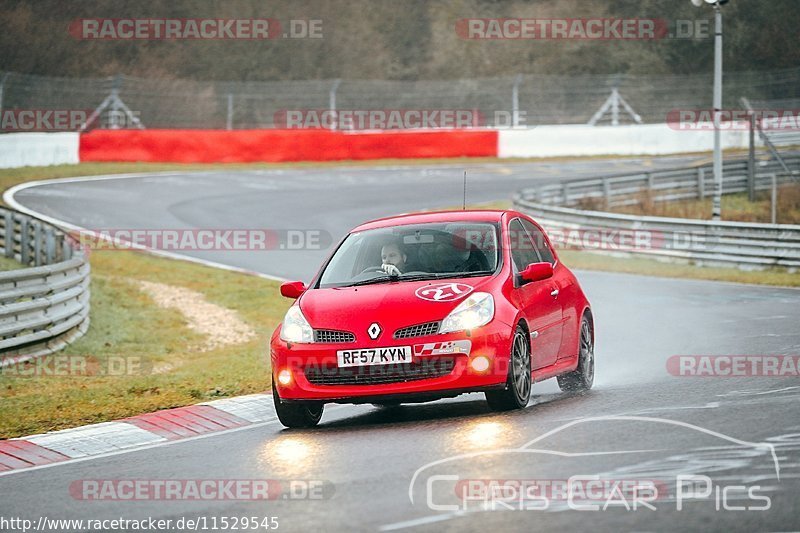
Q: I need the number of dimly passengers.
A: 1